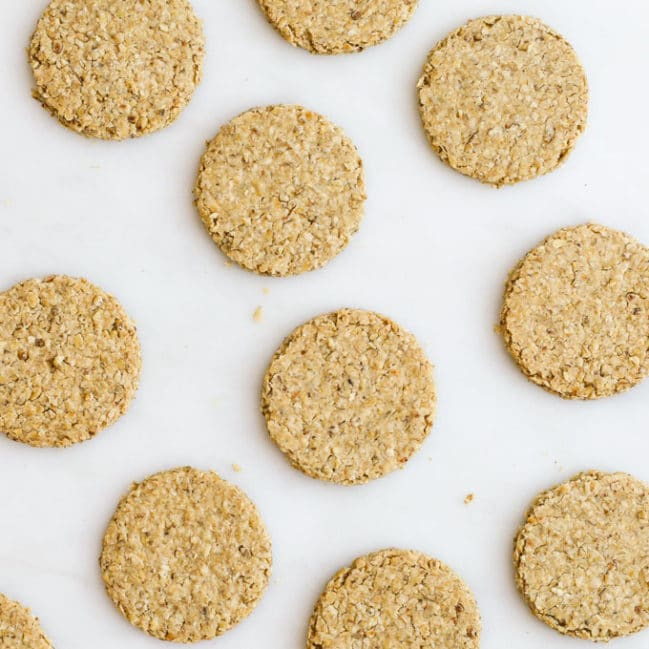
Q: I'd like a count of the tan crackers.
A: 11